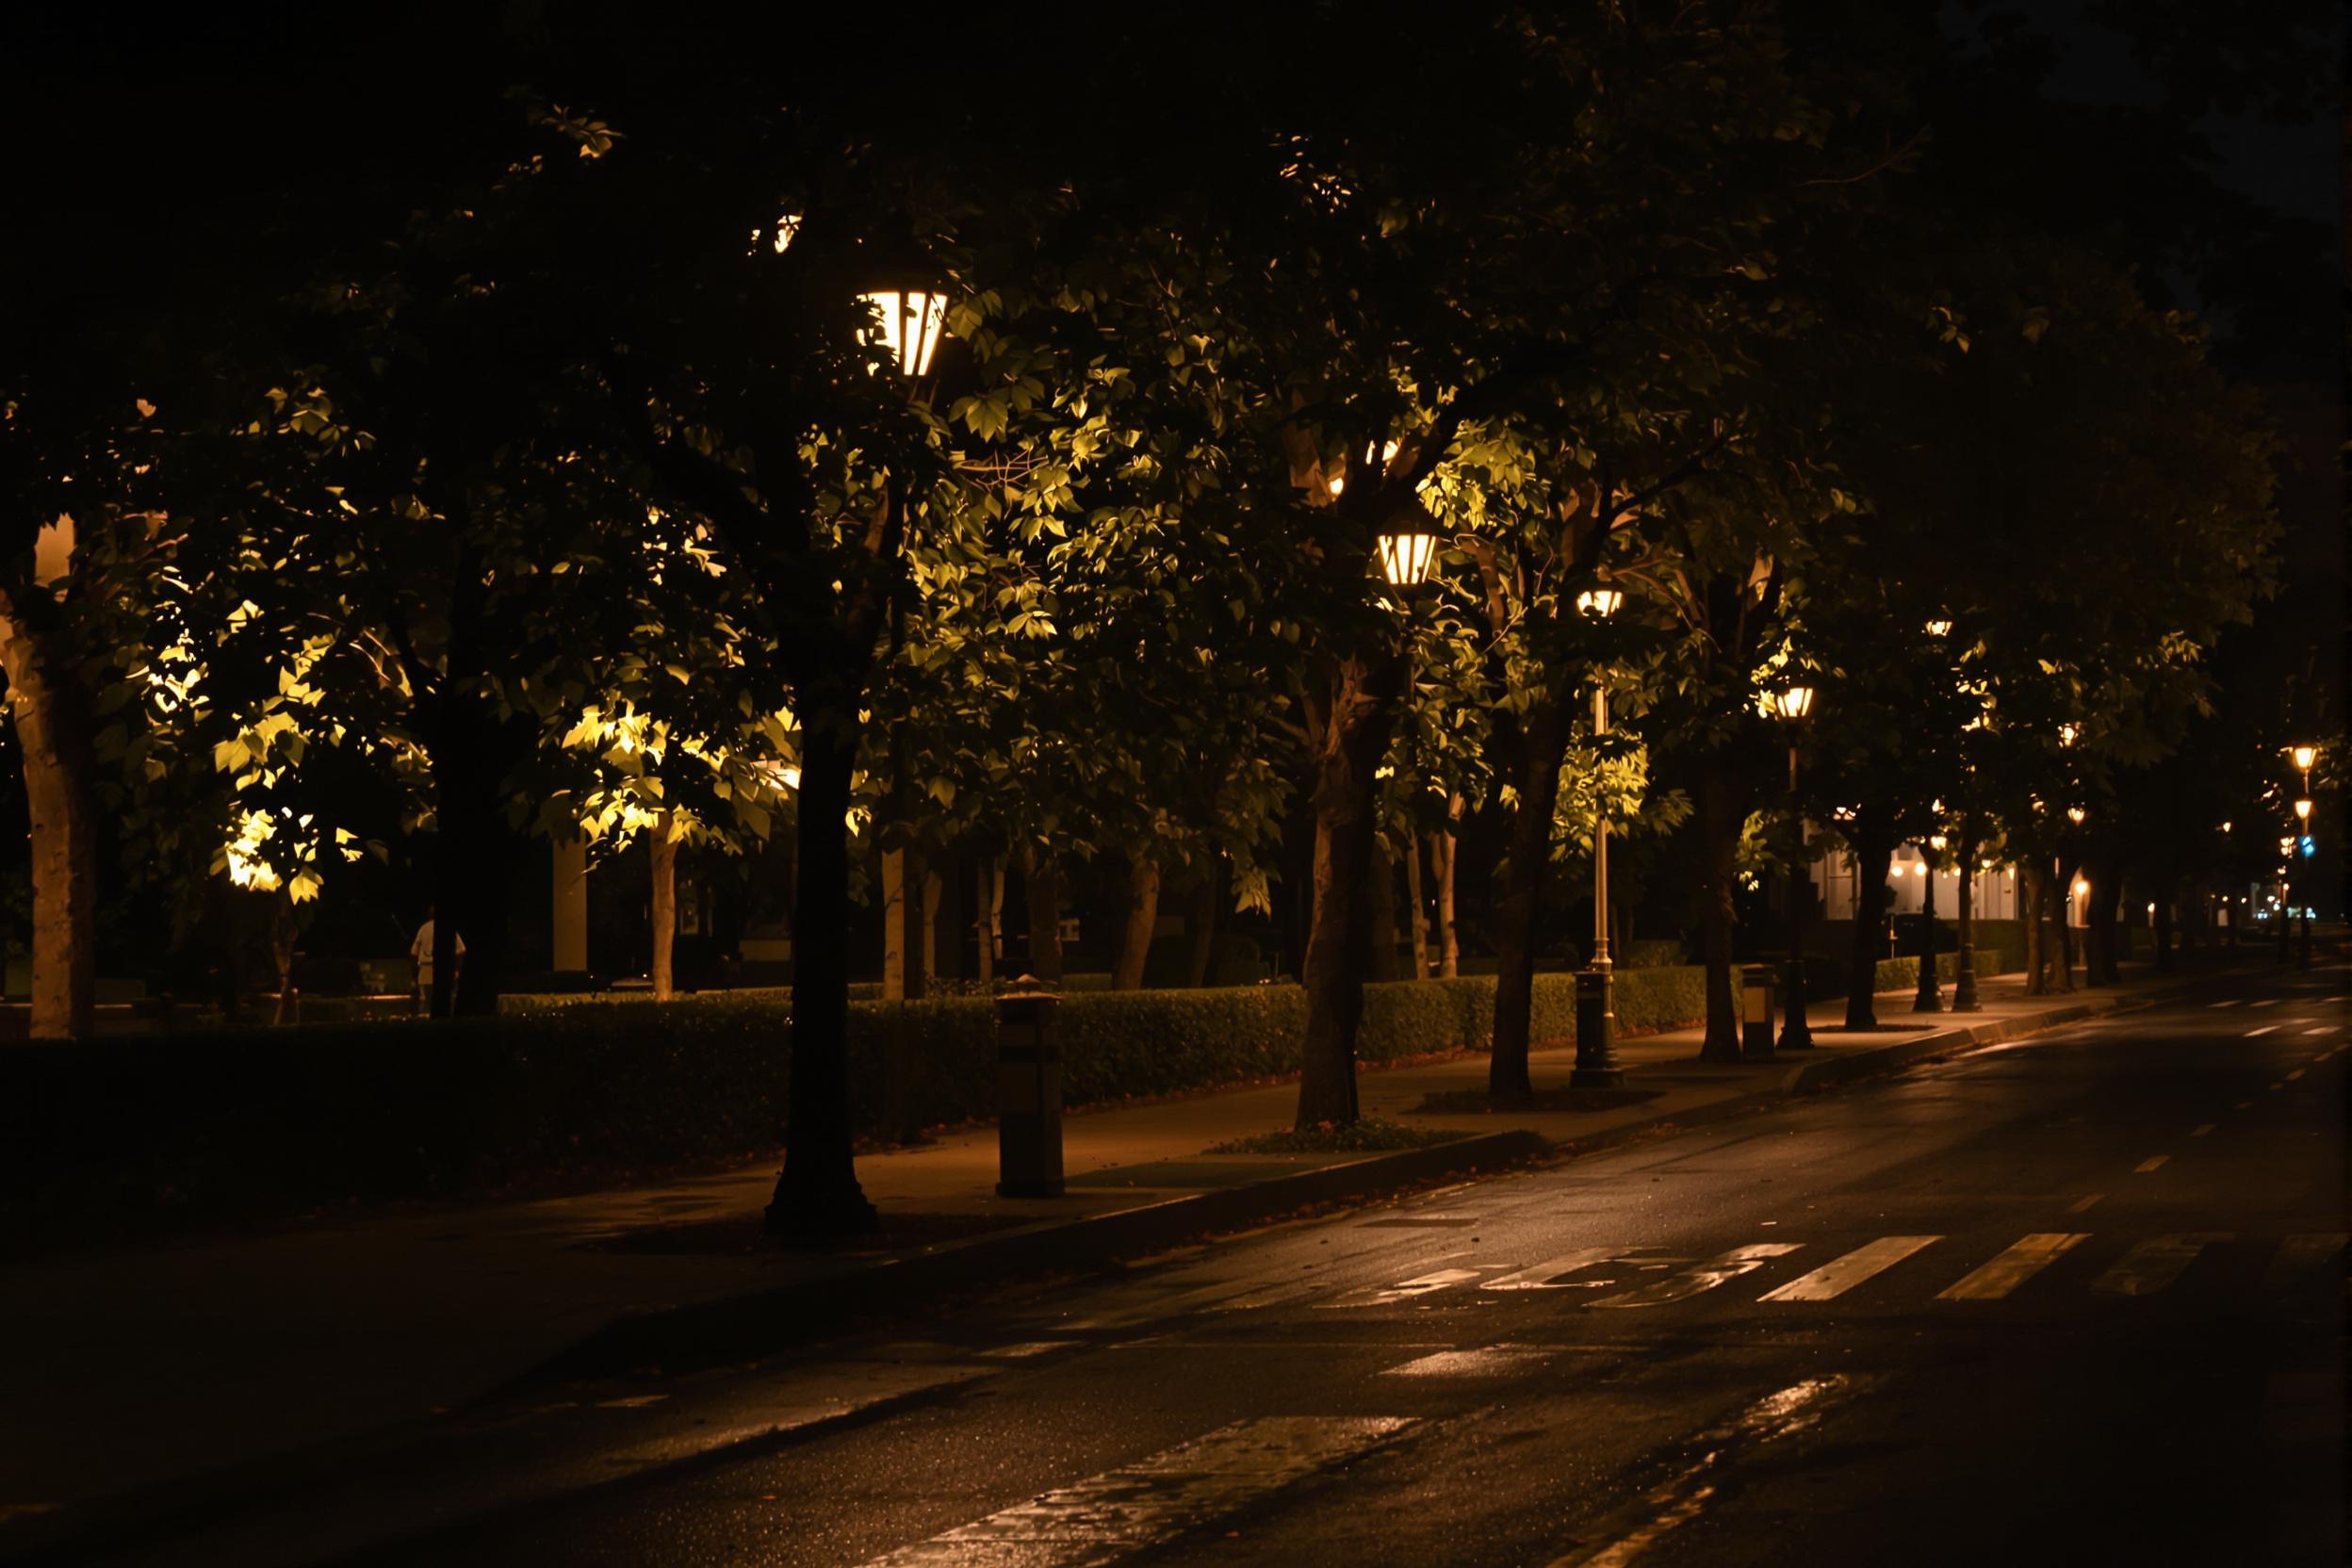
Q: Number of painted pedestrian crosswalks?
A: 1